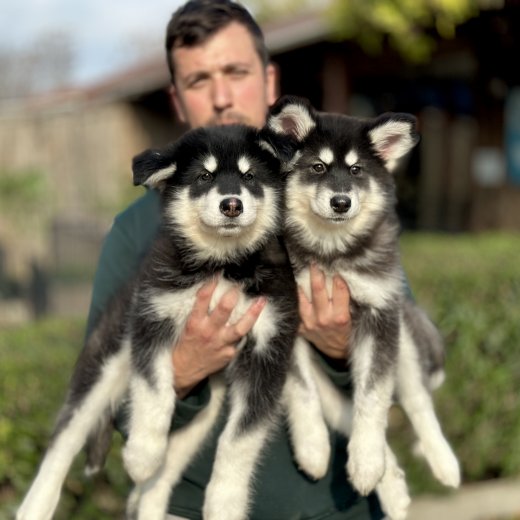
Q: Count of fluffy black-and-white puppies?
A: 2